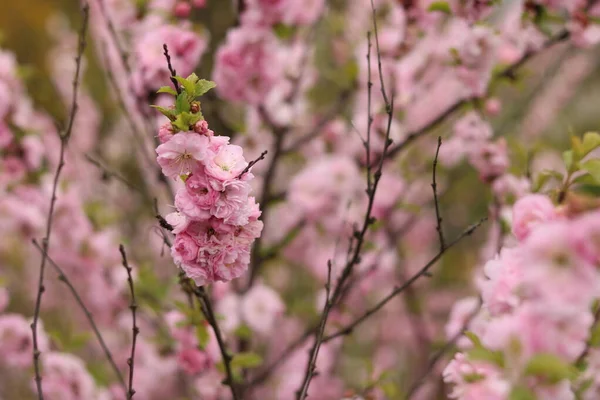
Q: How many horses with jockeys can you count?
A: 0